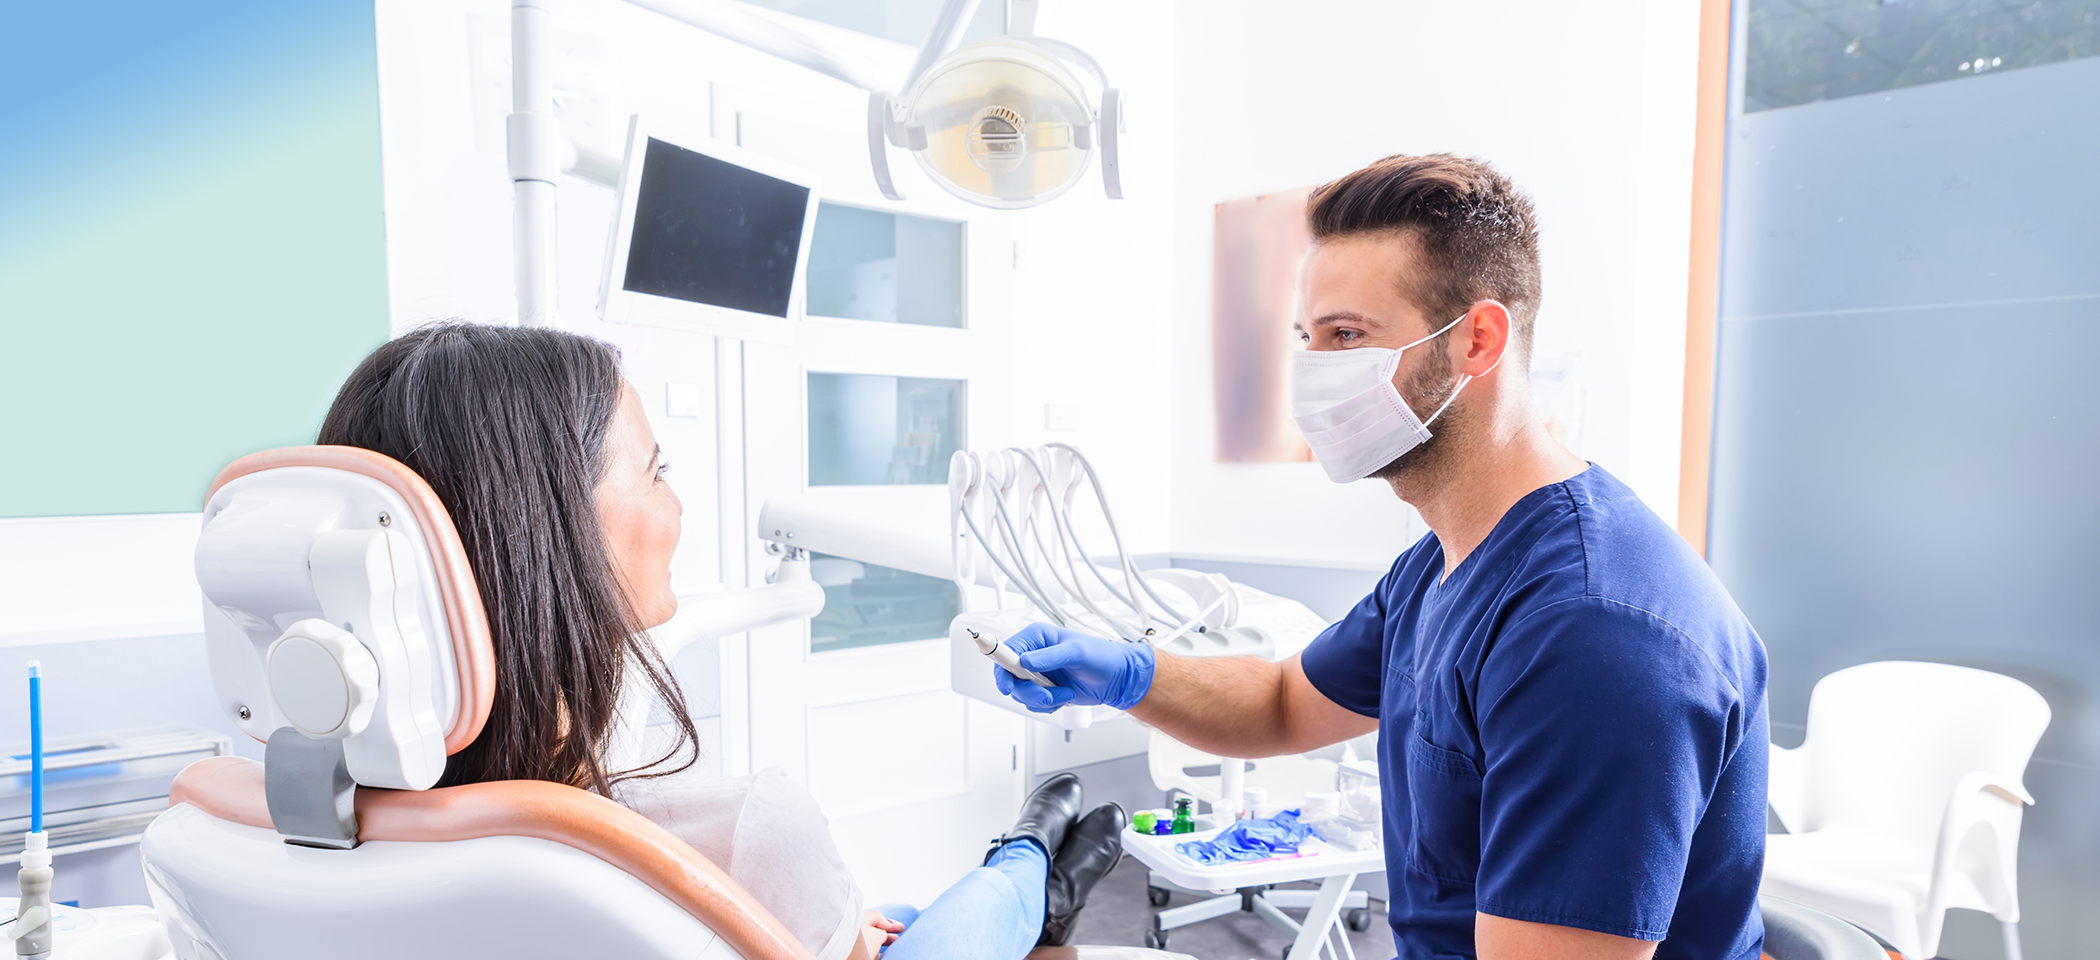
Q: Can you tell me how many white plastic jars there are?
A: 3